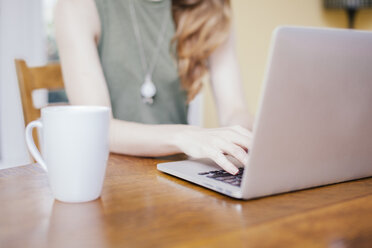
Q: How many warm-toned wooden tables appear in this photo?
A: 1